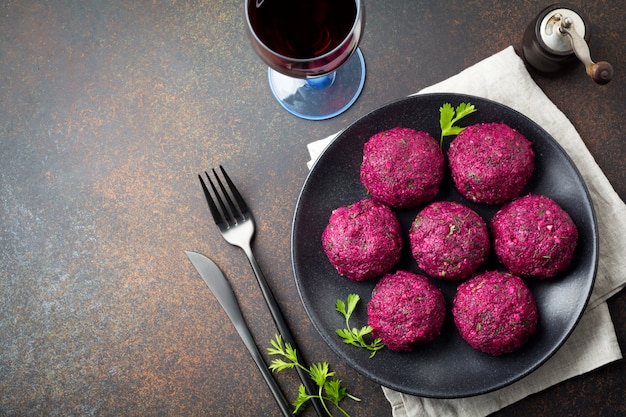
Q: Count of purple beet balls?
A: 7